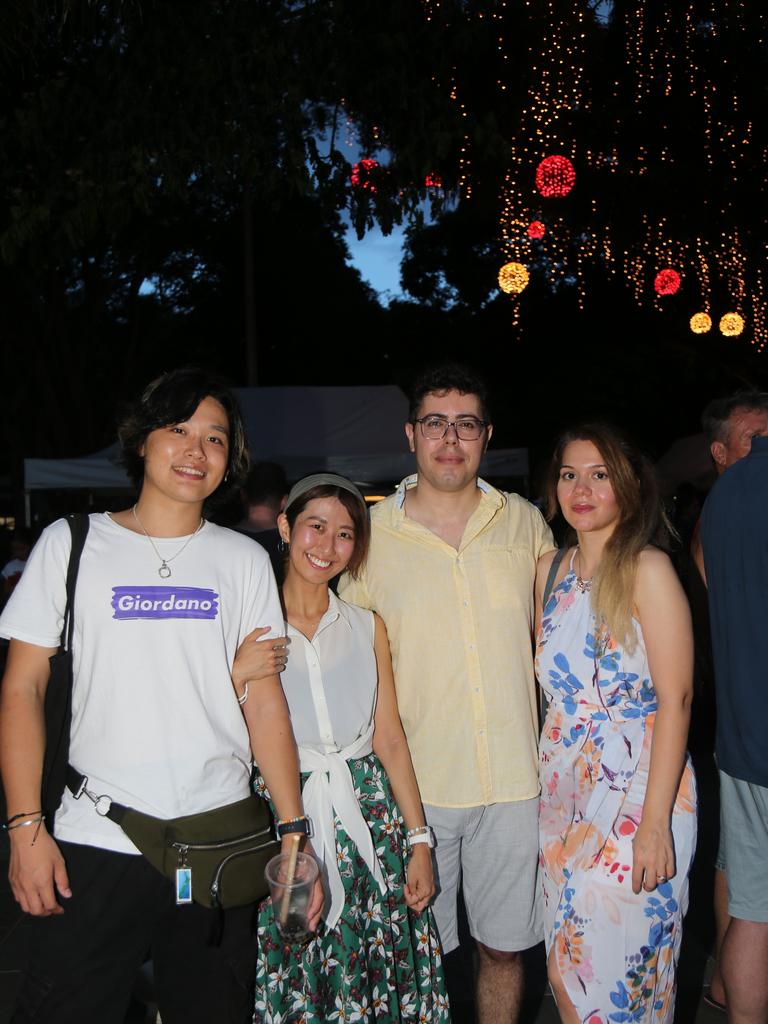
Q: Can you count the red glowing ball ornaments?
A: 5